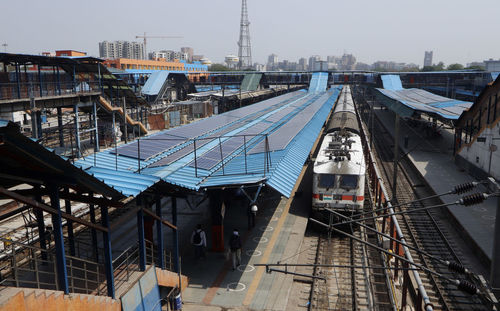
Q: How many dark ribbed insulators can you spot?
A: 4